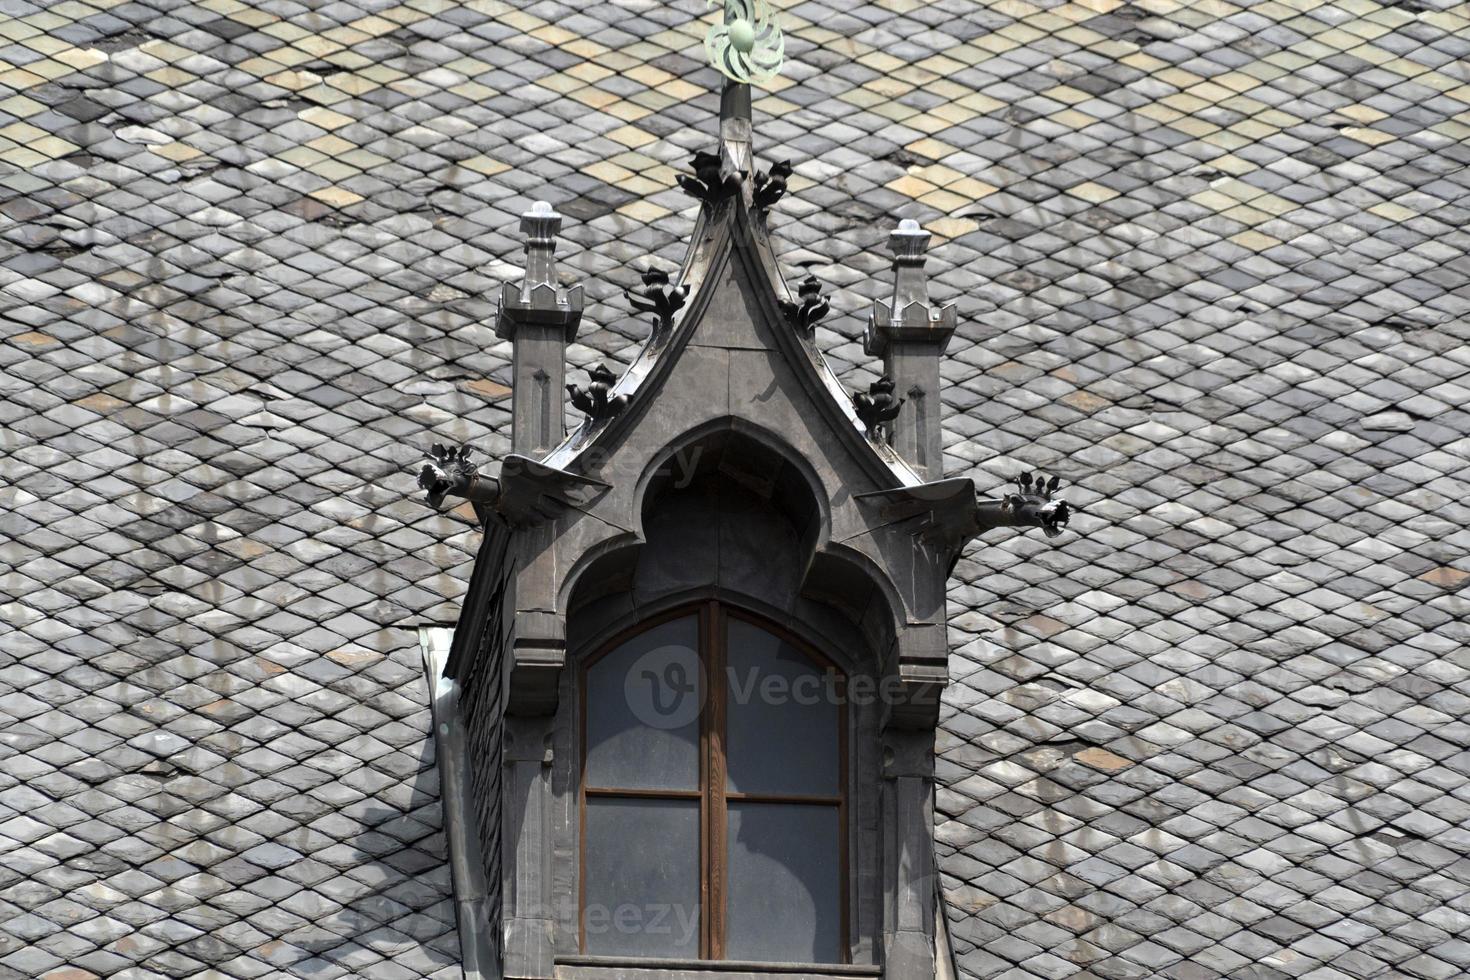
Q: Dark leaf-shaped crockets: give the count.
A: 6